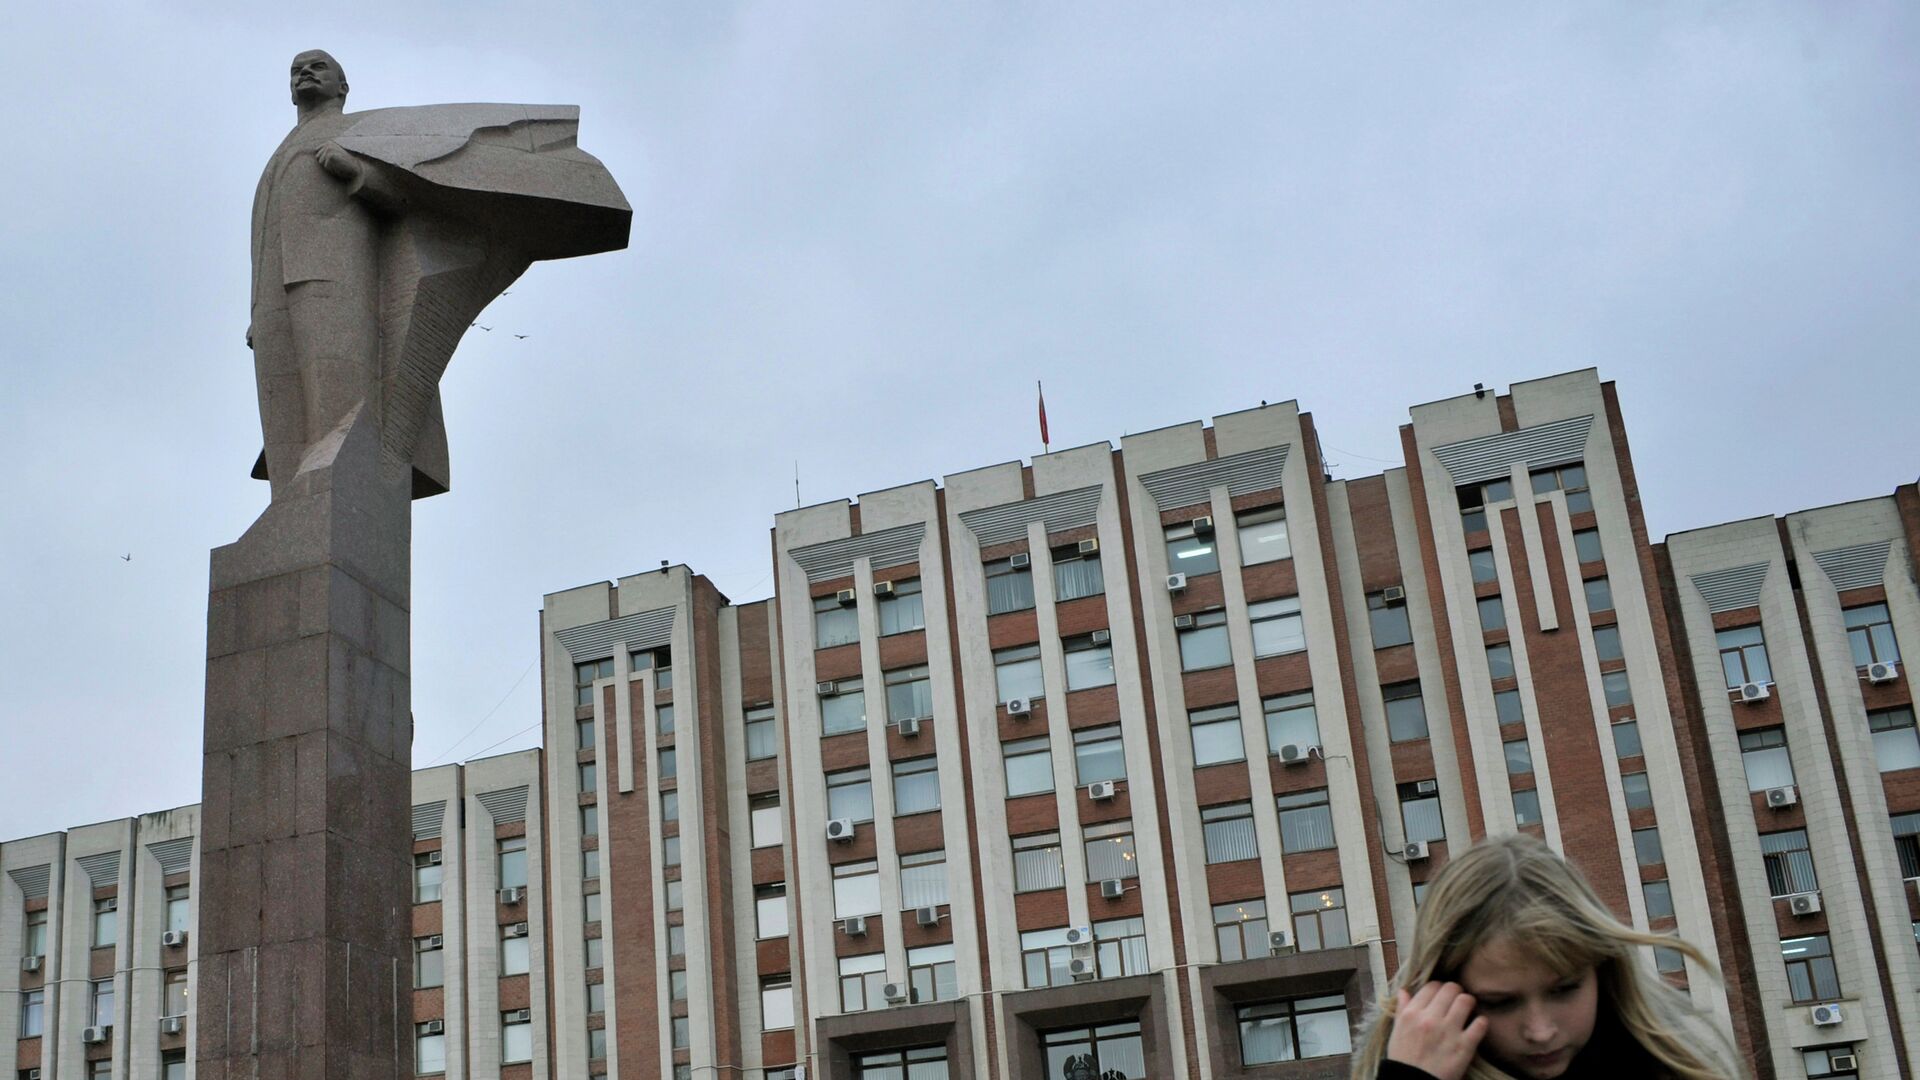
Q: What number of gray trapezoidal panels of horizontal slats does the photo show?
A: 12